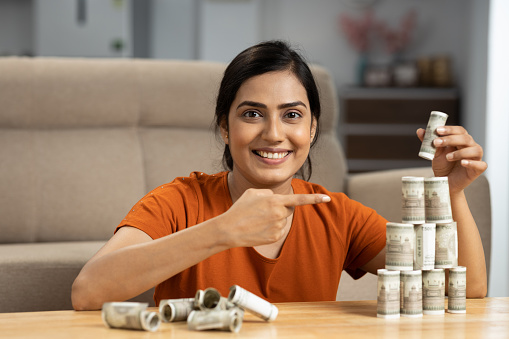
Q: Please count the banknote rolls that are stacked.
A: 9